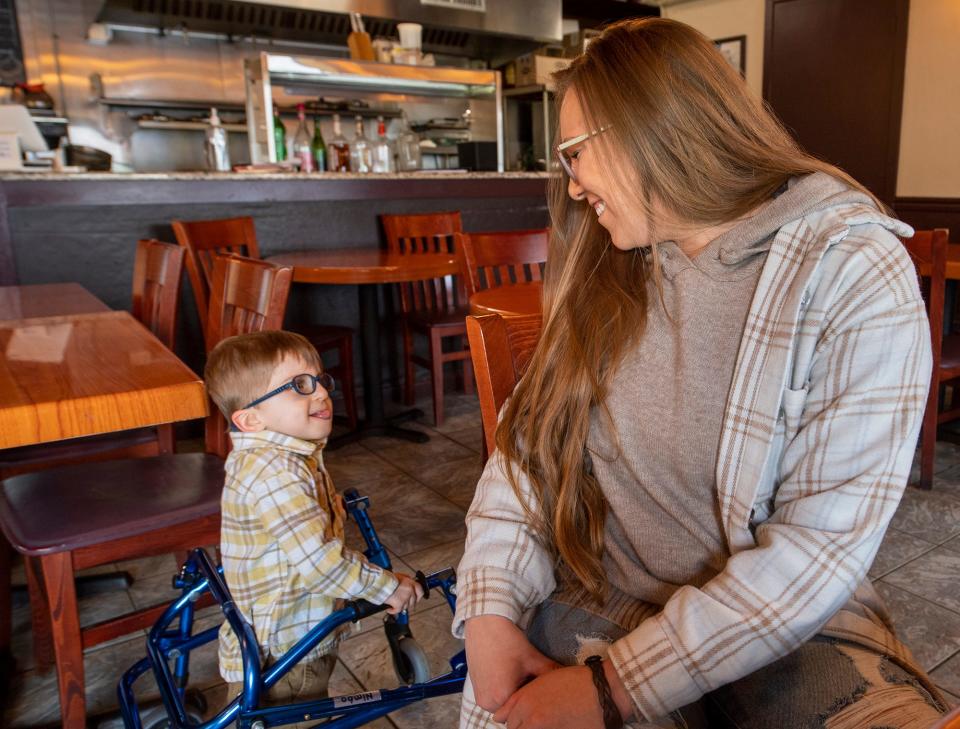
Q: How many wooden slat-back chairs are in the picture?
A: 7